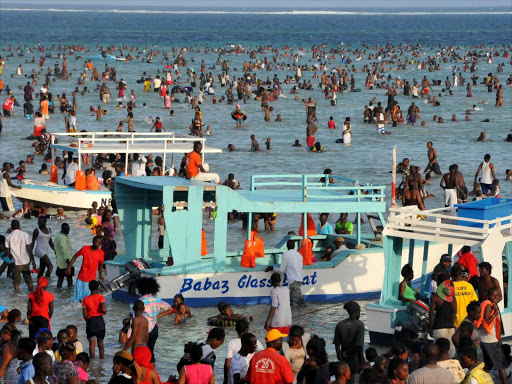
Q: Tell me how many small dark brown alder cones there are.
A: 0